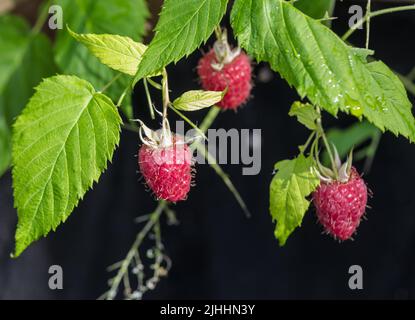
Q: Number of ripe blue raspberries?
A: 0